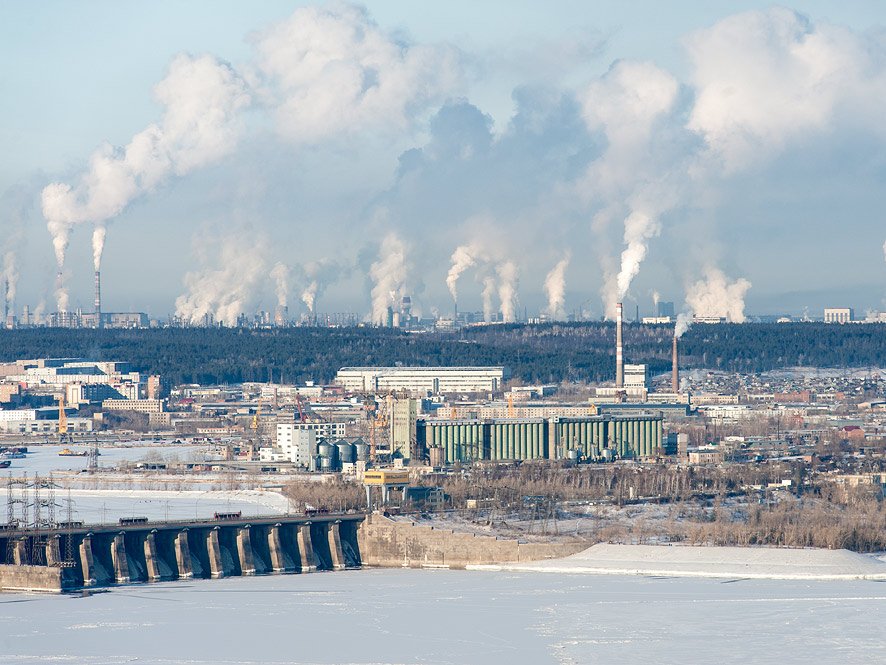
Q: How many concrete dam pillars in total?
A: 11